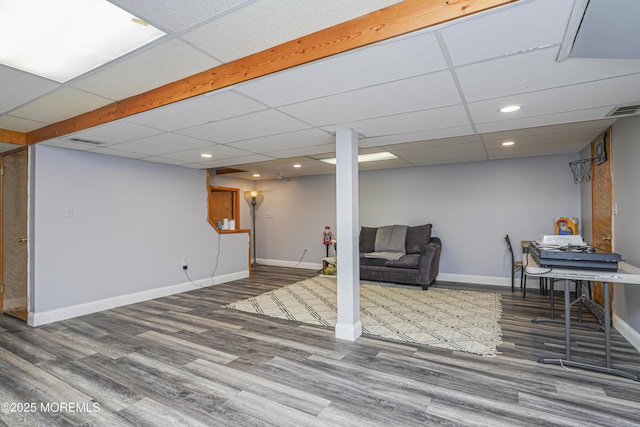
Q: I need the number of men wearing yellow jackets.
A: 0